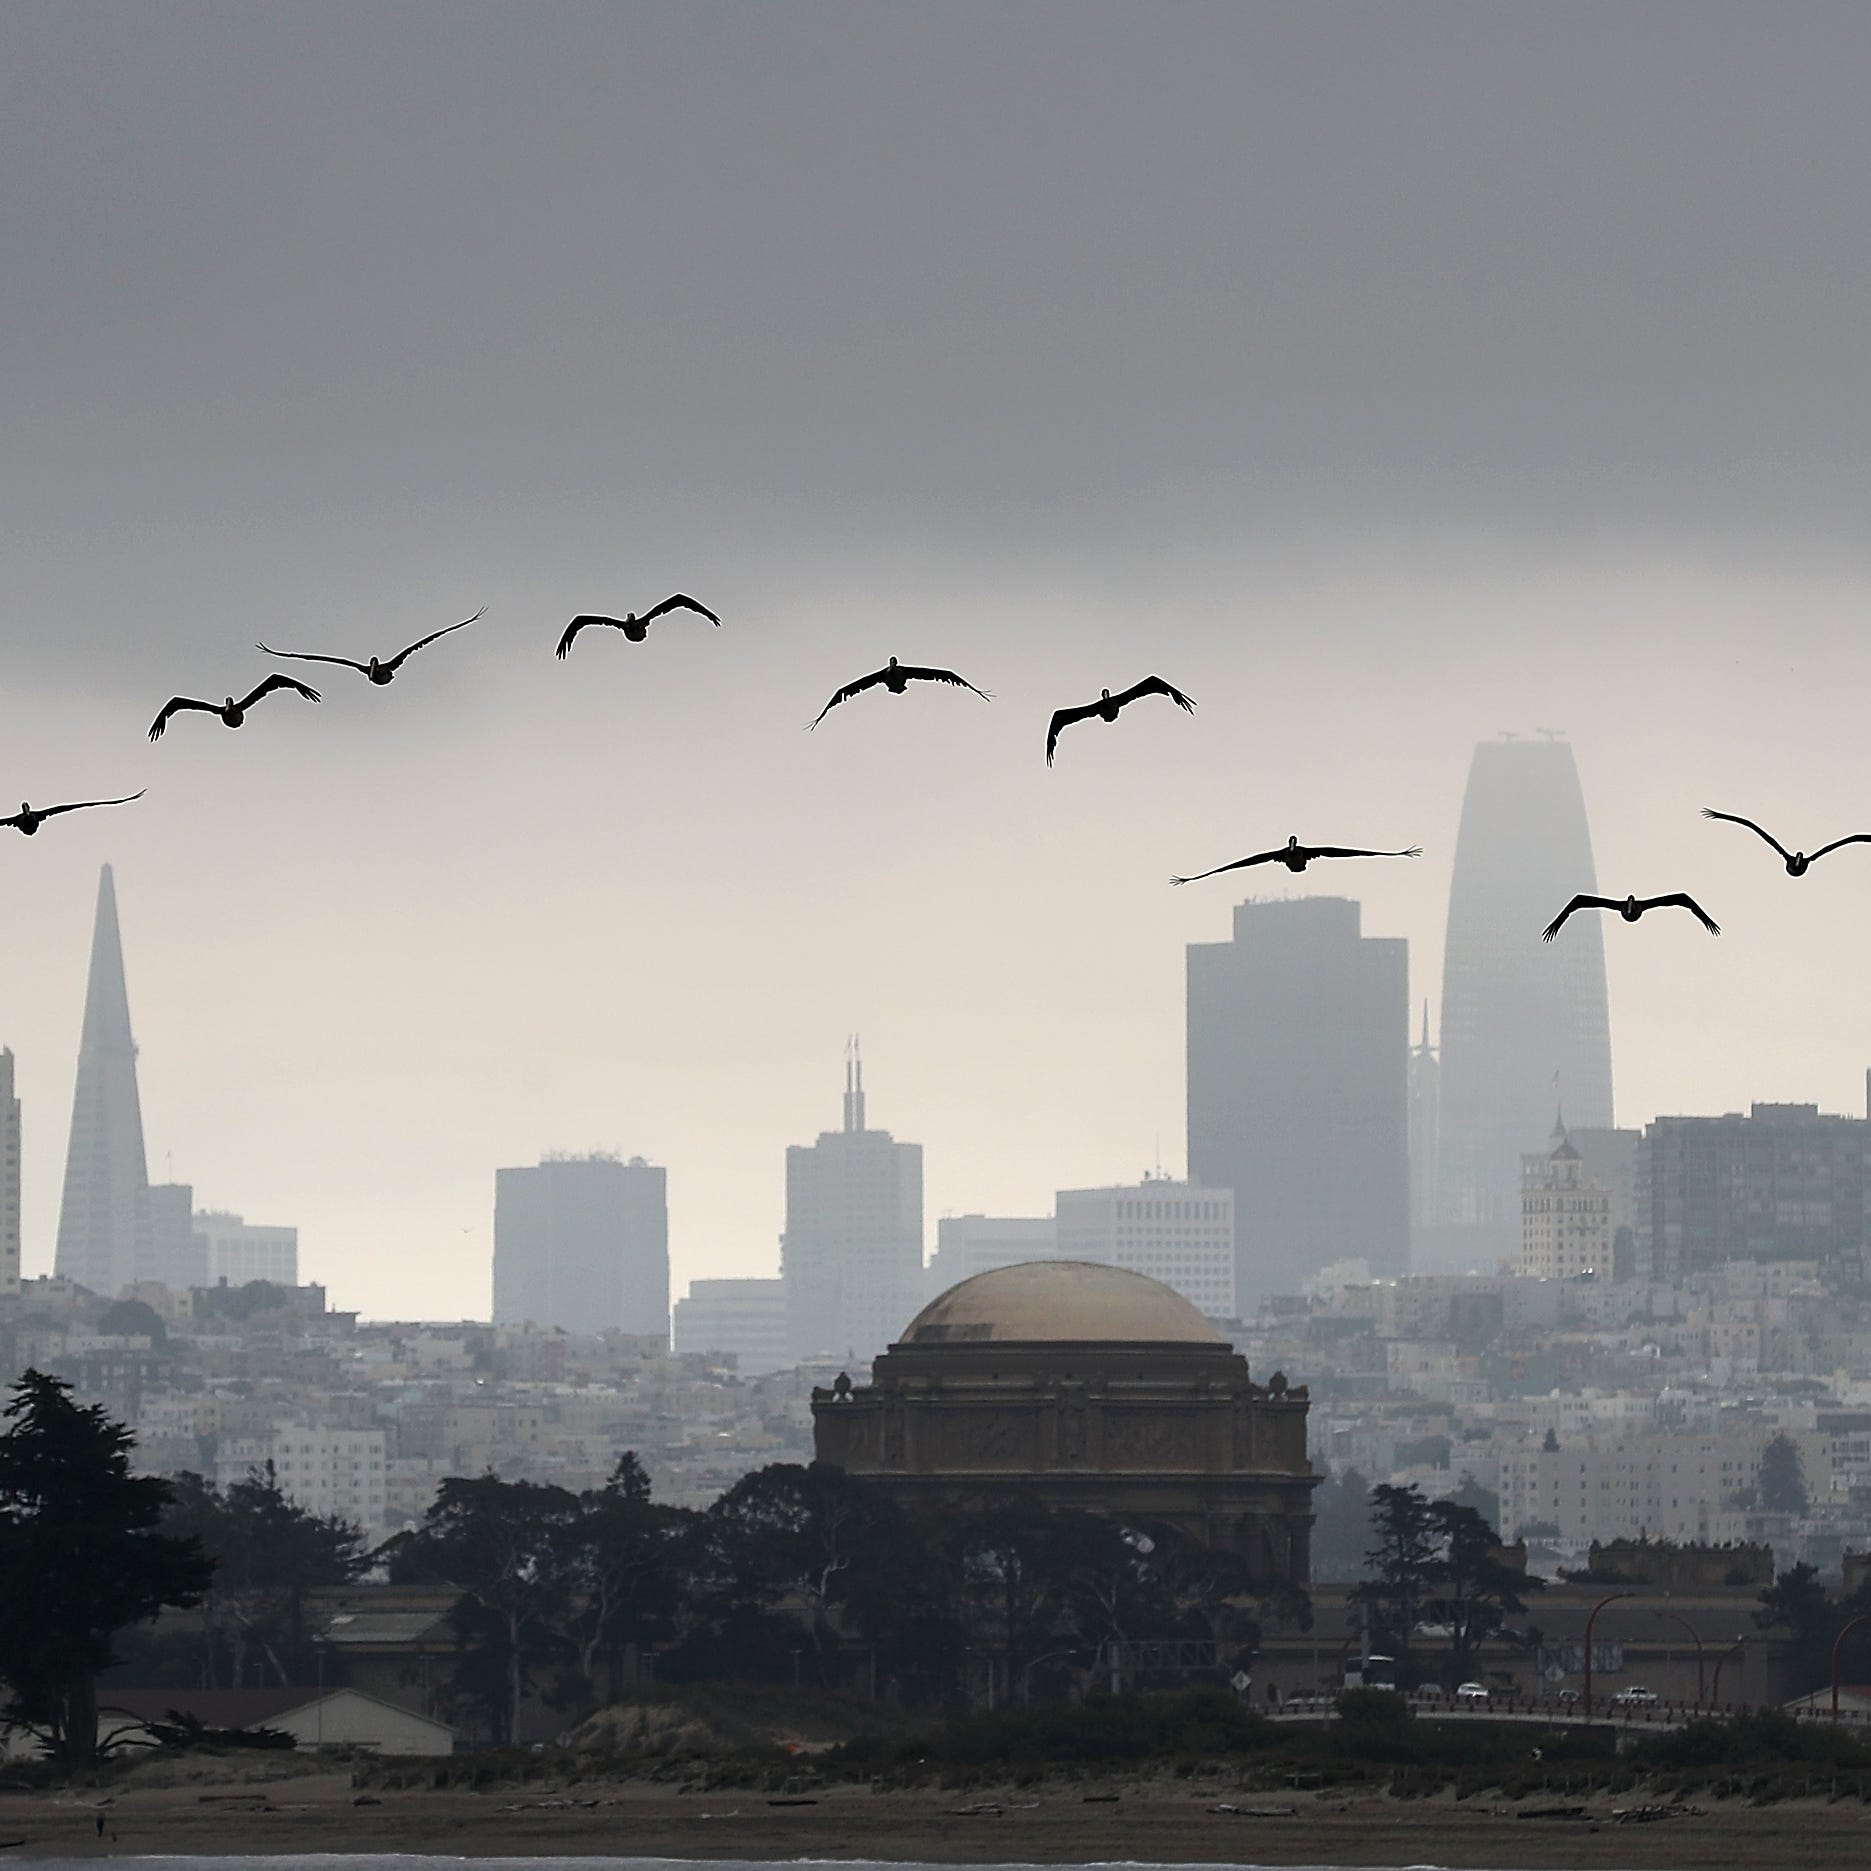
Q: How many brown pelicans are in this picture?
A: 9